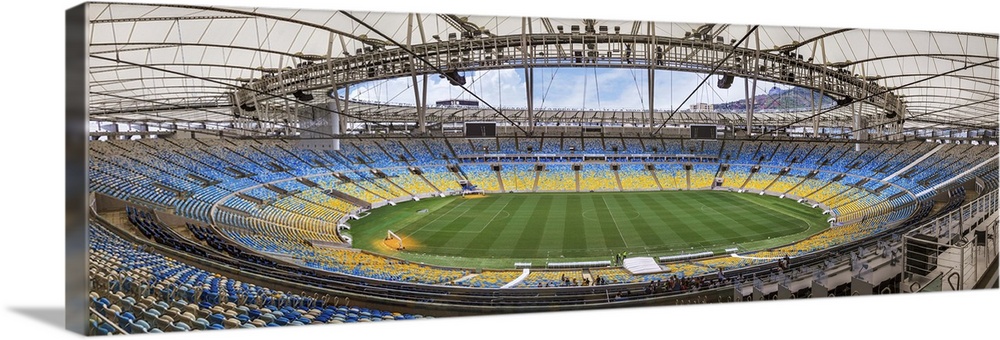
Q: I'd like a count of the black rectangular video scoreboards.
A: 2